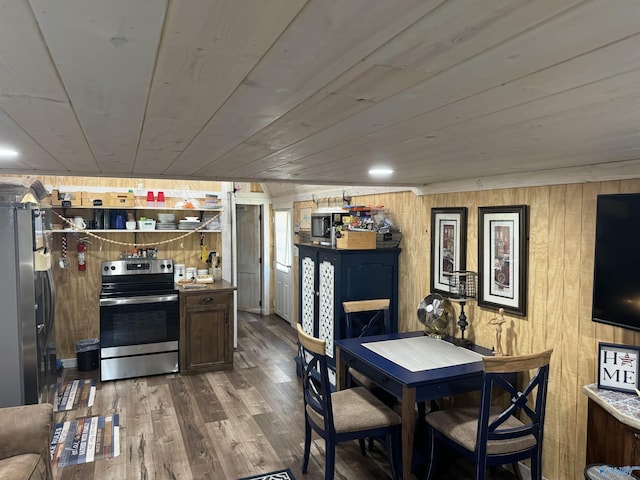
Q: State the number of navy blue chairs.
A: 3